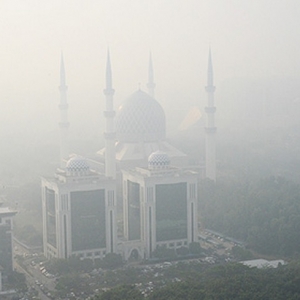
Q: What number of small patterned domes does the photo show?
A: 2